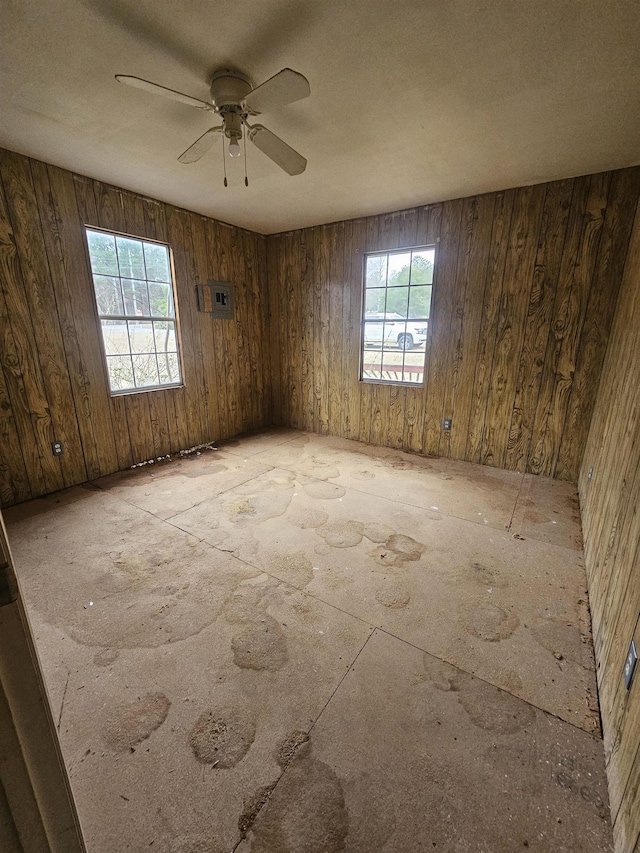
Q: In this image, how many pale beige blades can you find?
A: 4